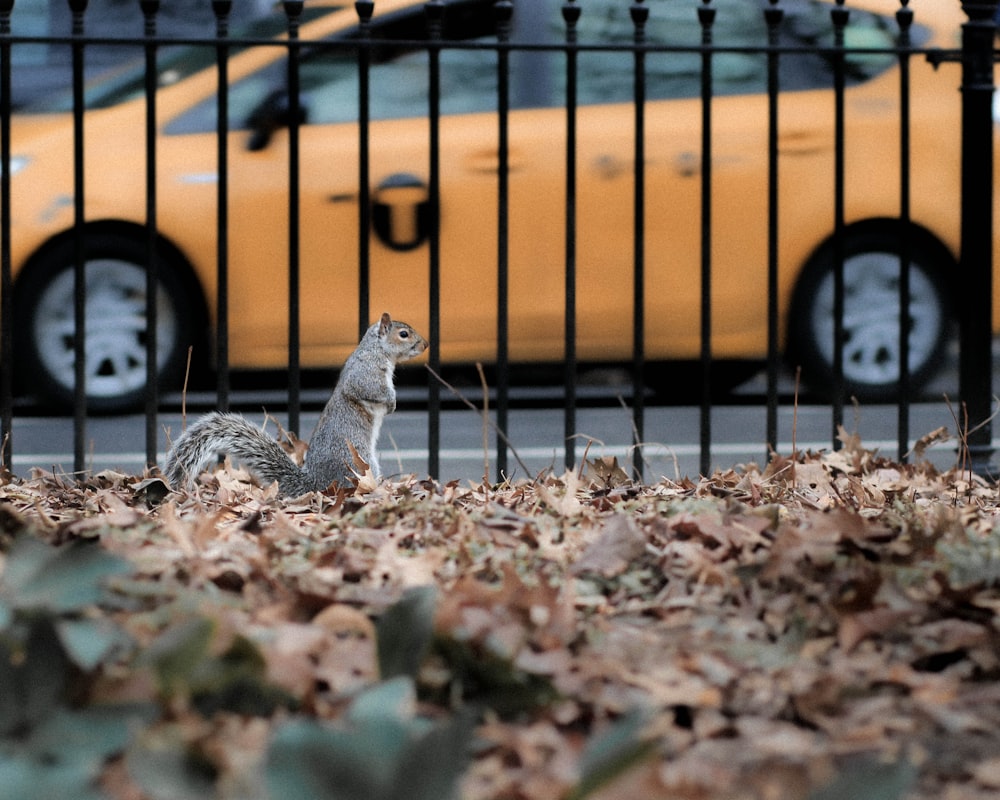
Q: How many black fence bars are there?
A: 15